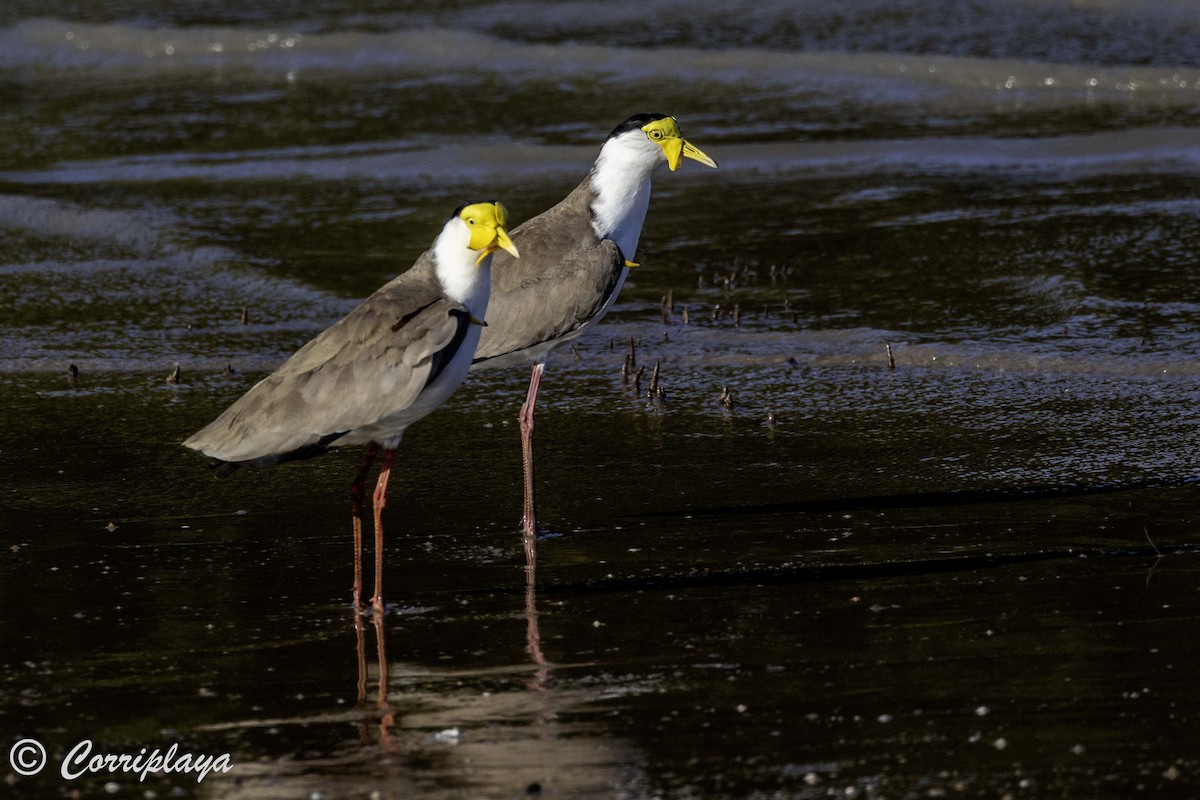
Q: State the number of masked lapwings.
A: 2